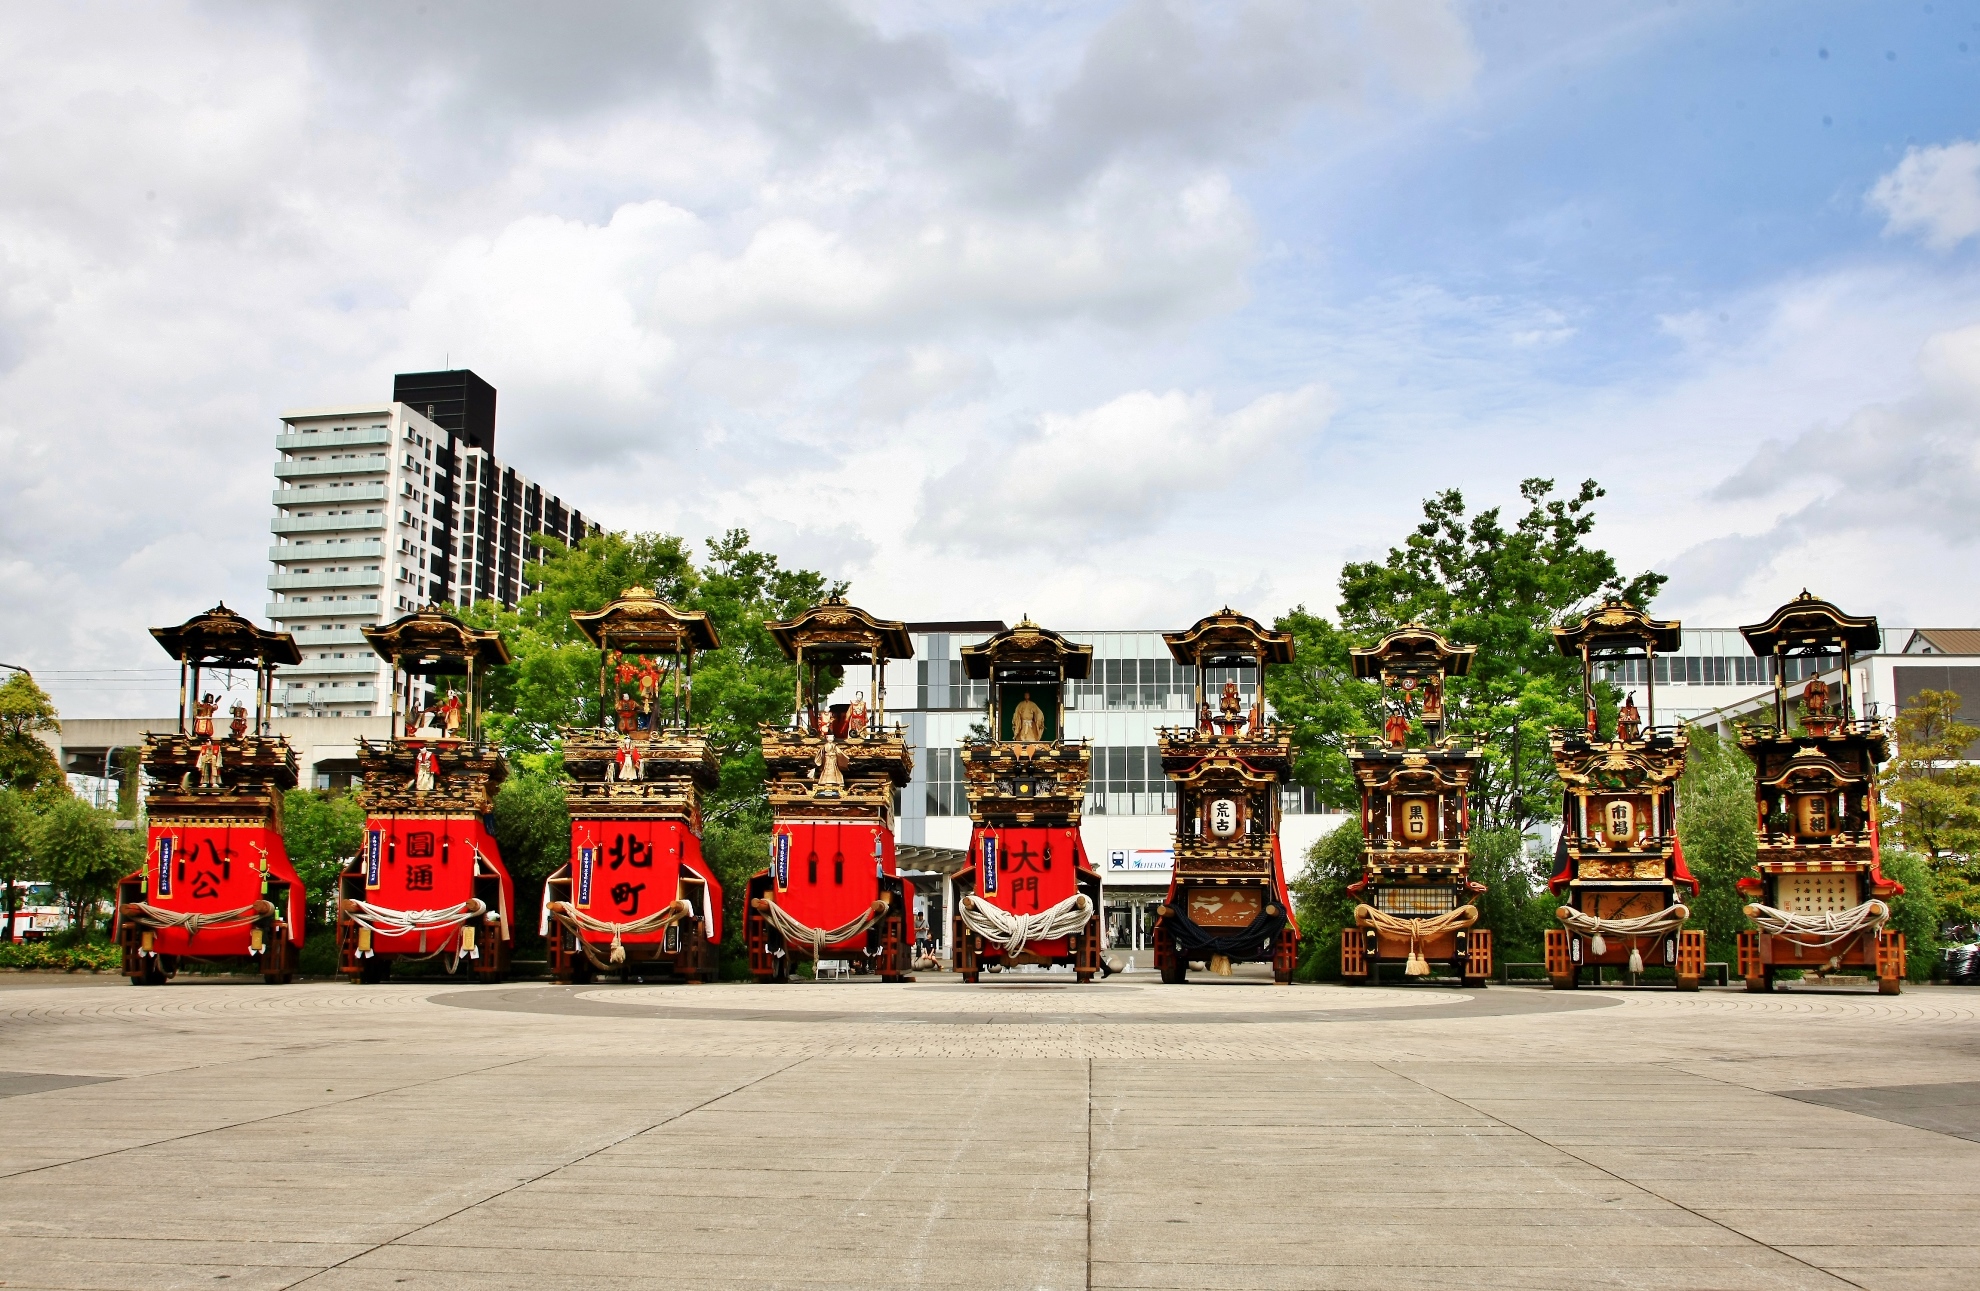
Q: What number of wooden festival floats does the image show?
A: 9